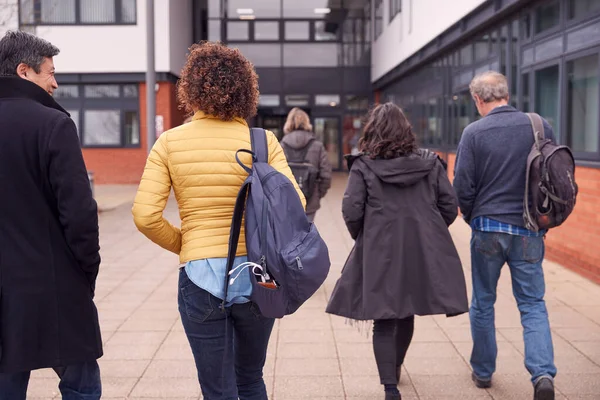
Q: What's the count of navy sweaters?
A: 1